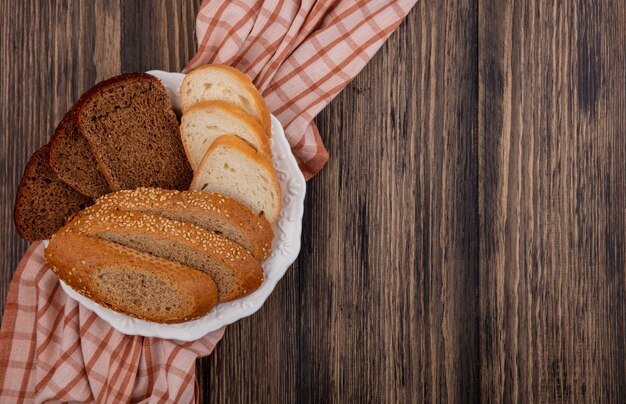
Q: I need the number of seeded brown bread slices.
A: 3